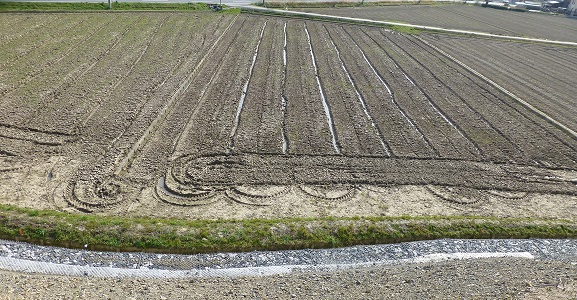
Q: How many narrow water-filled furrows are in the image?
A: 6